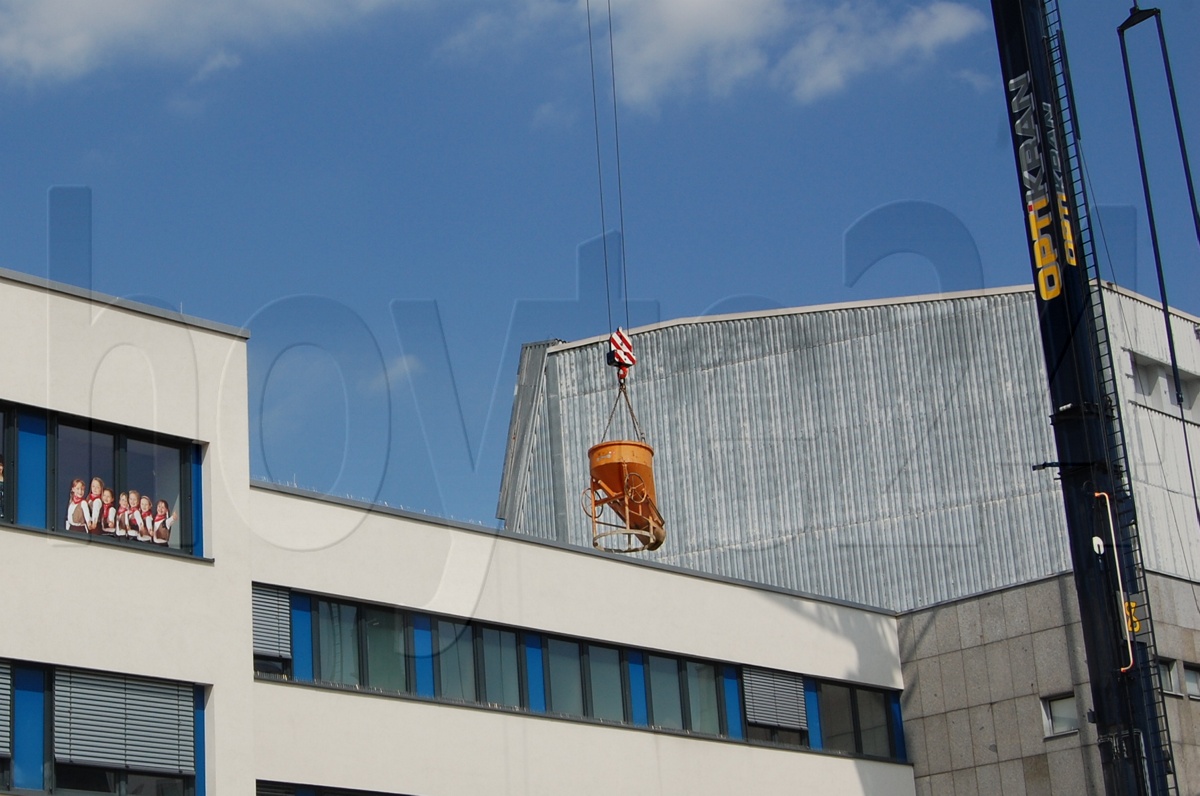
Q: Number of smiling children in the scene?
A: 7